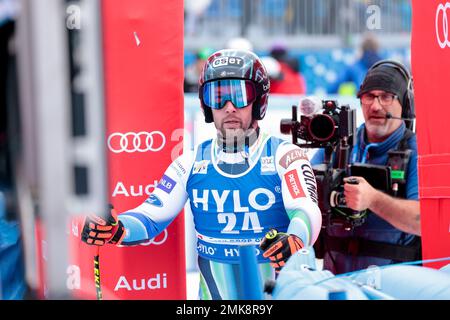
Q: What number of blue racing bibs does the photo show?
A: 1